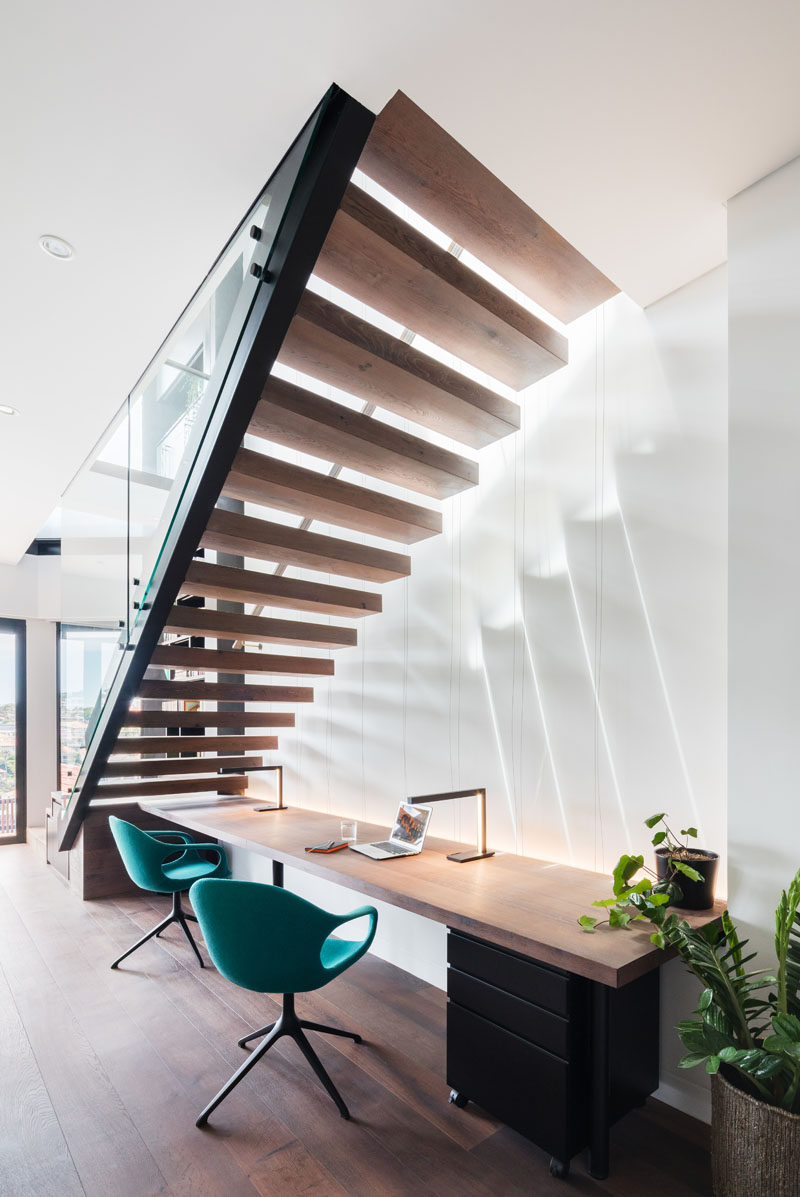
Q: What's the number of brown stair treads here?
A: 14